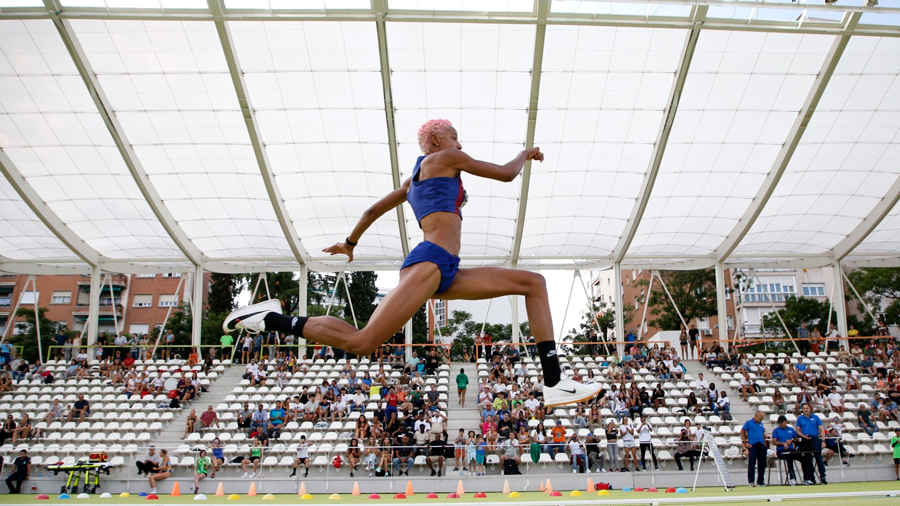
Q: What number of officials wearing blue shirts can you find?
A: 3